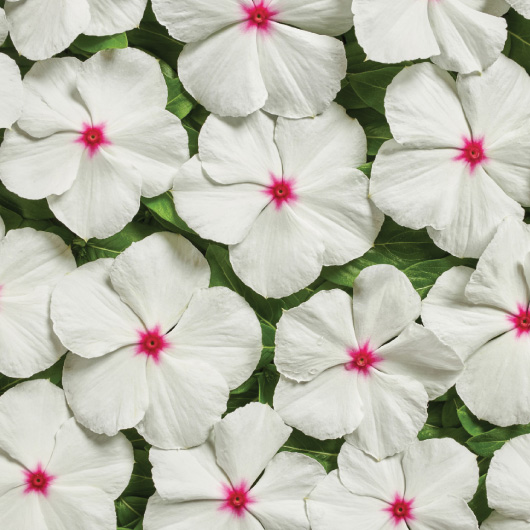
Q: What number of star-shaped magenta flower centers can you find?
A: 10